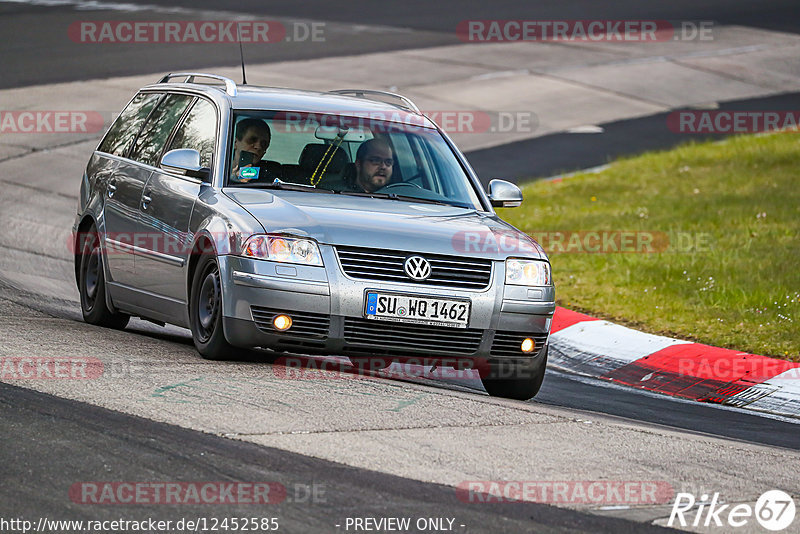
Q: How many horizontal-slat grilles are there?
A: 4